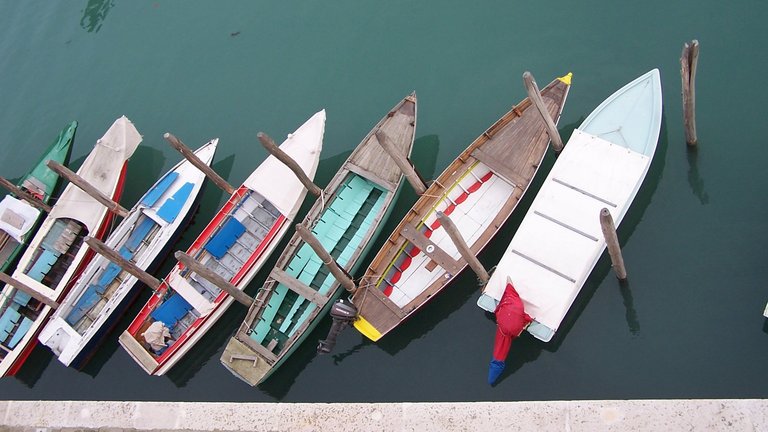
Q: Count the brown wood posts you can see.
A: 13